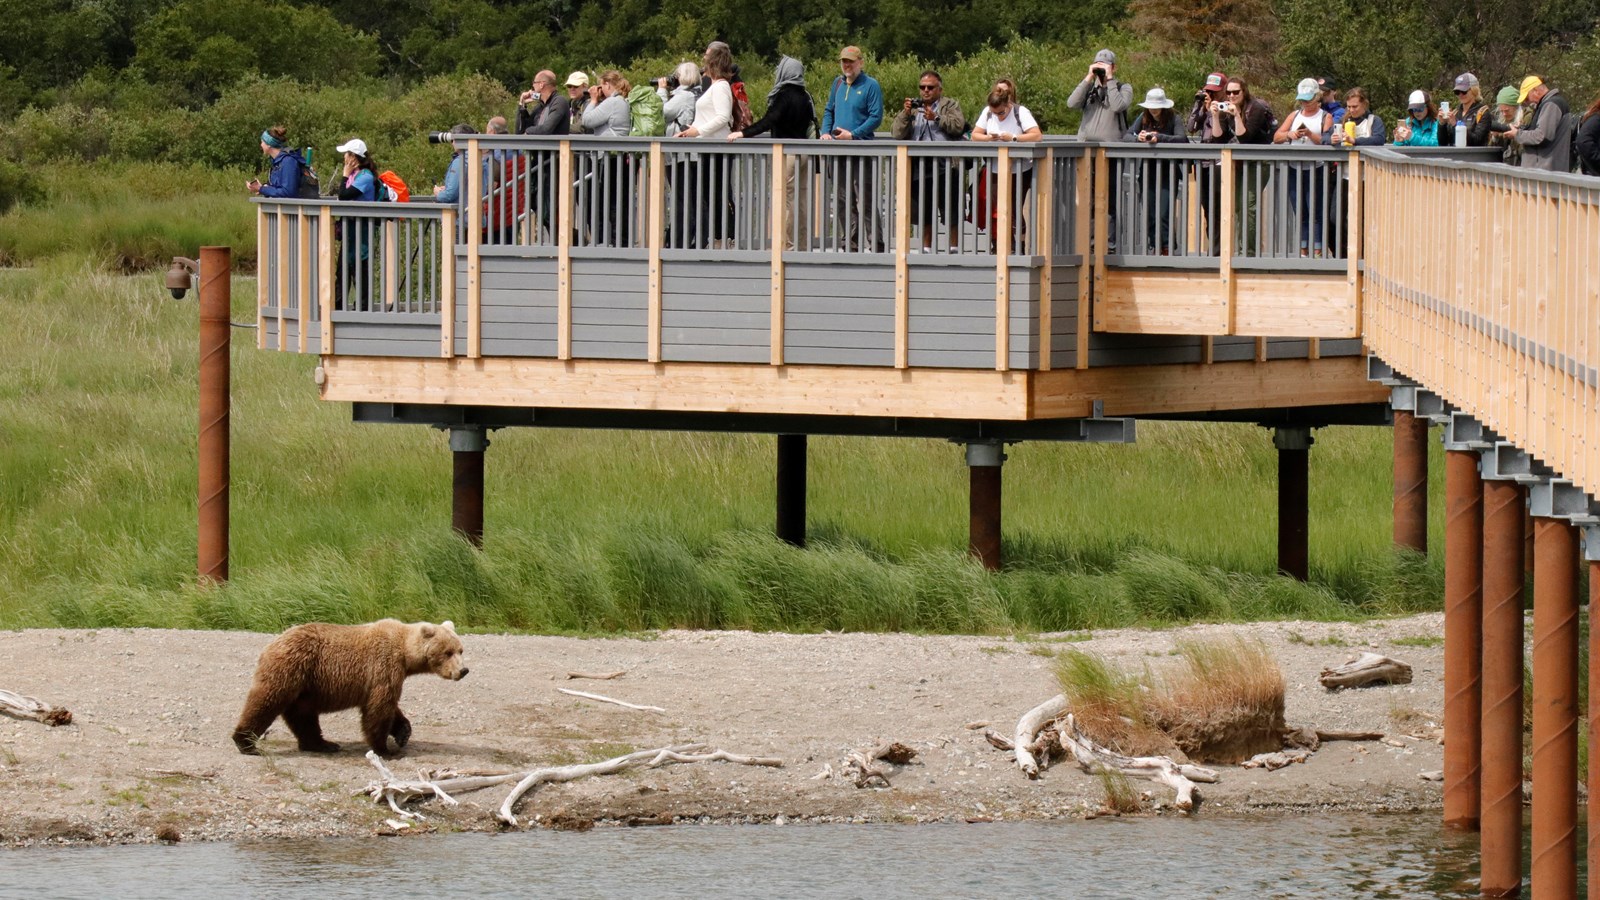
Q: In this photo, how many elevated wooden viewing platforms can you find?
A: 1